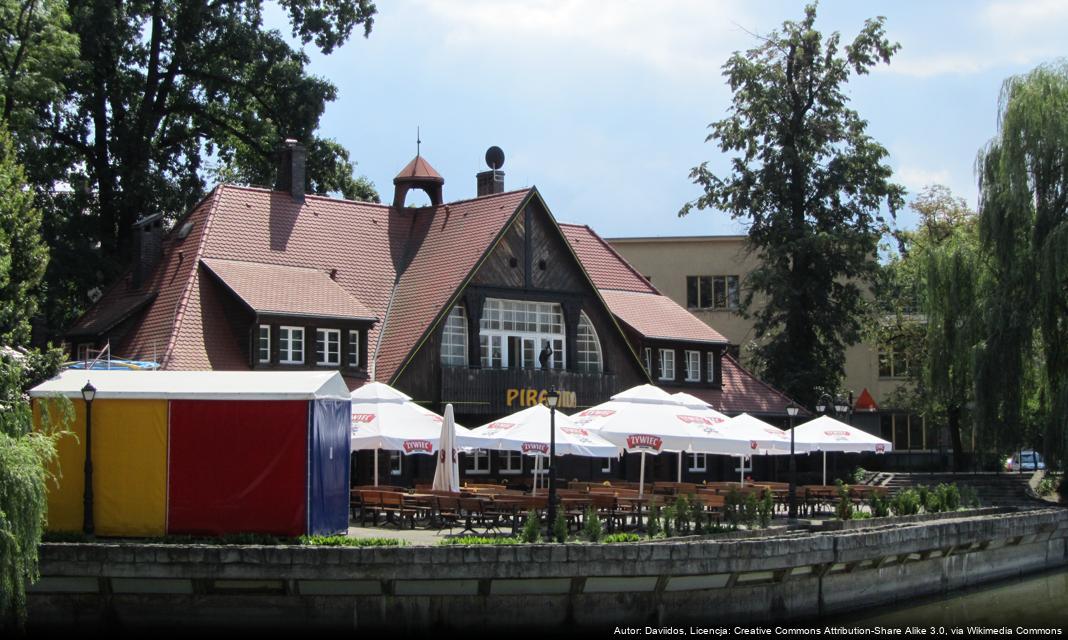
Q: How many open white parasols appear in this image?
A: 6